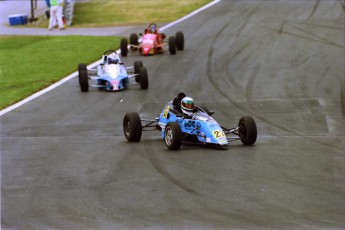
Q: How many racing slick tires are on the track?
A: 11